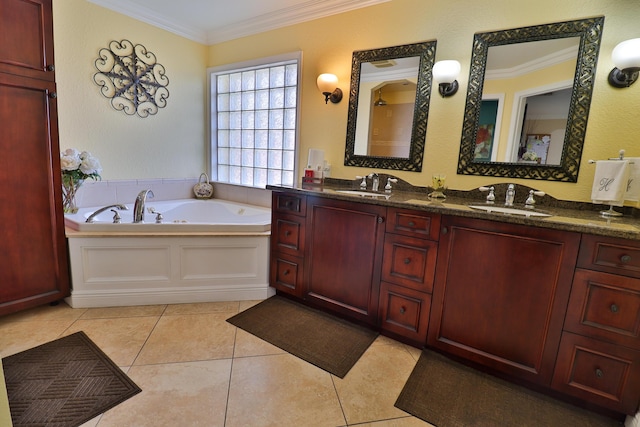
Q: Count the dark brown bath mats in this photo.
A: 3